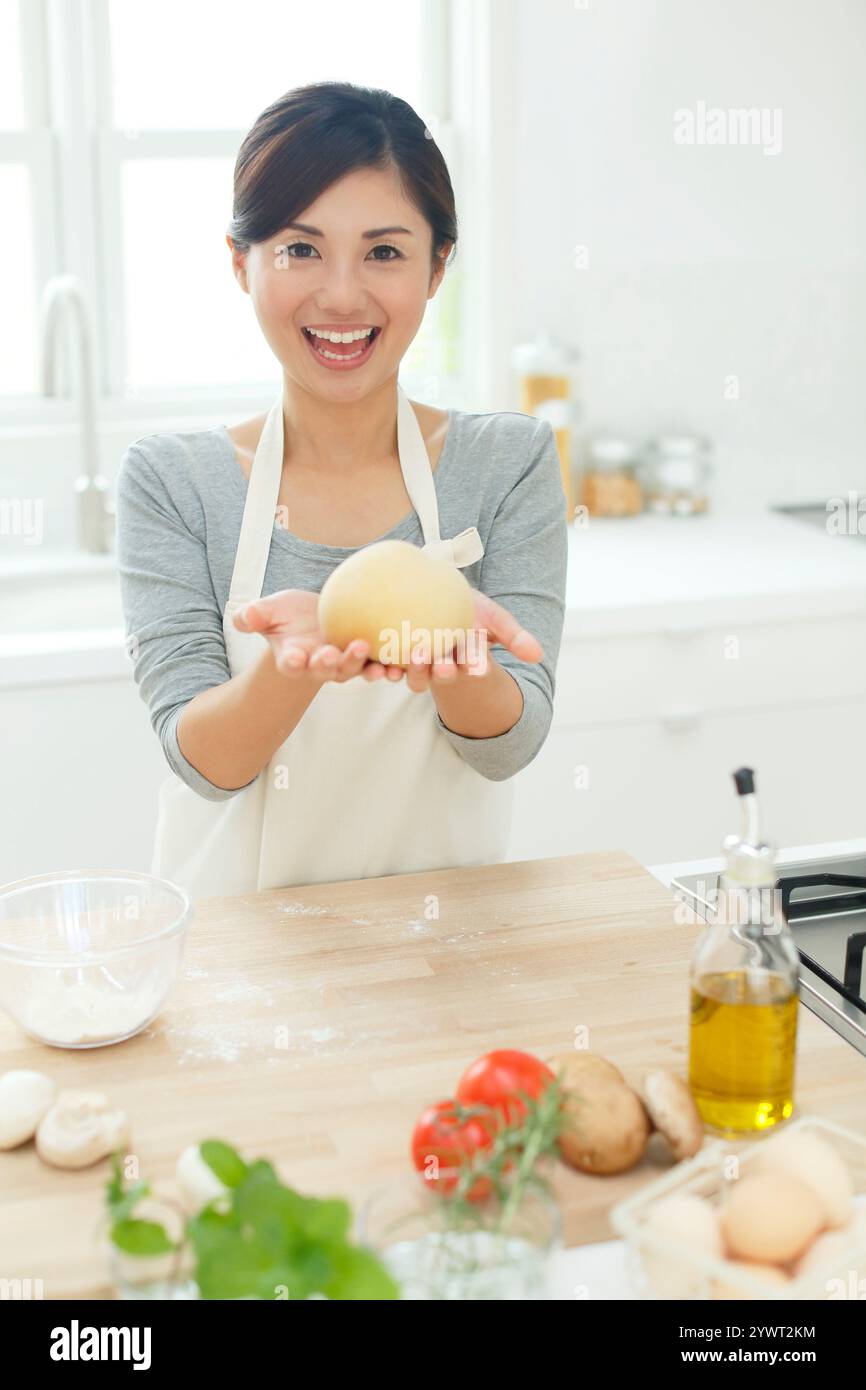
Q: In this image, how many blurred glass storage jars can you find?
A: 3